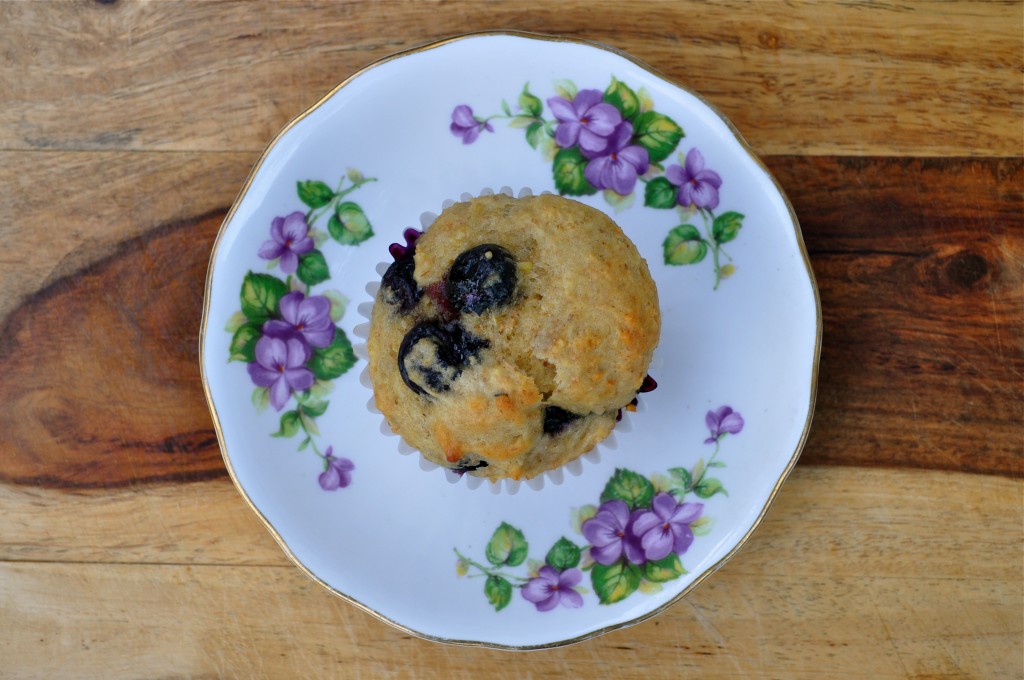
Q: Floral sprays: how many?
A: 3